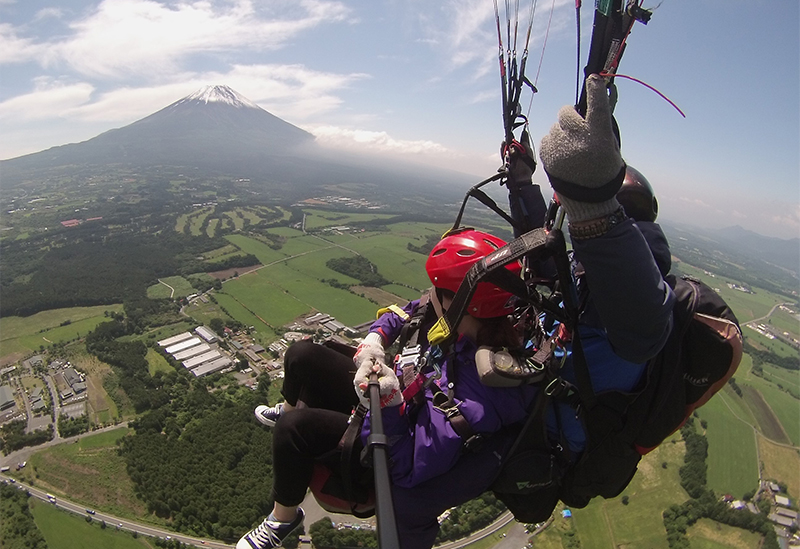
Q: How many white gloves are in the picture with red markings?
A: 2